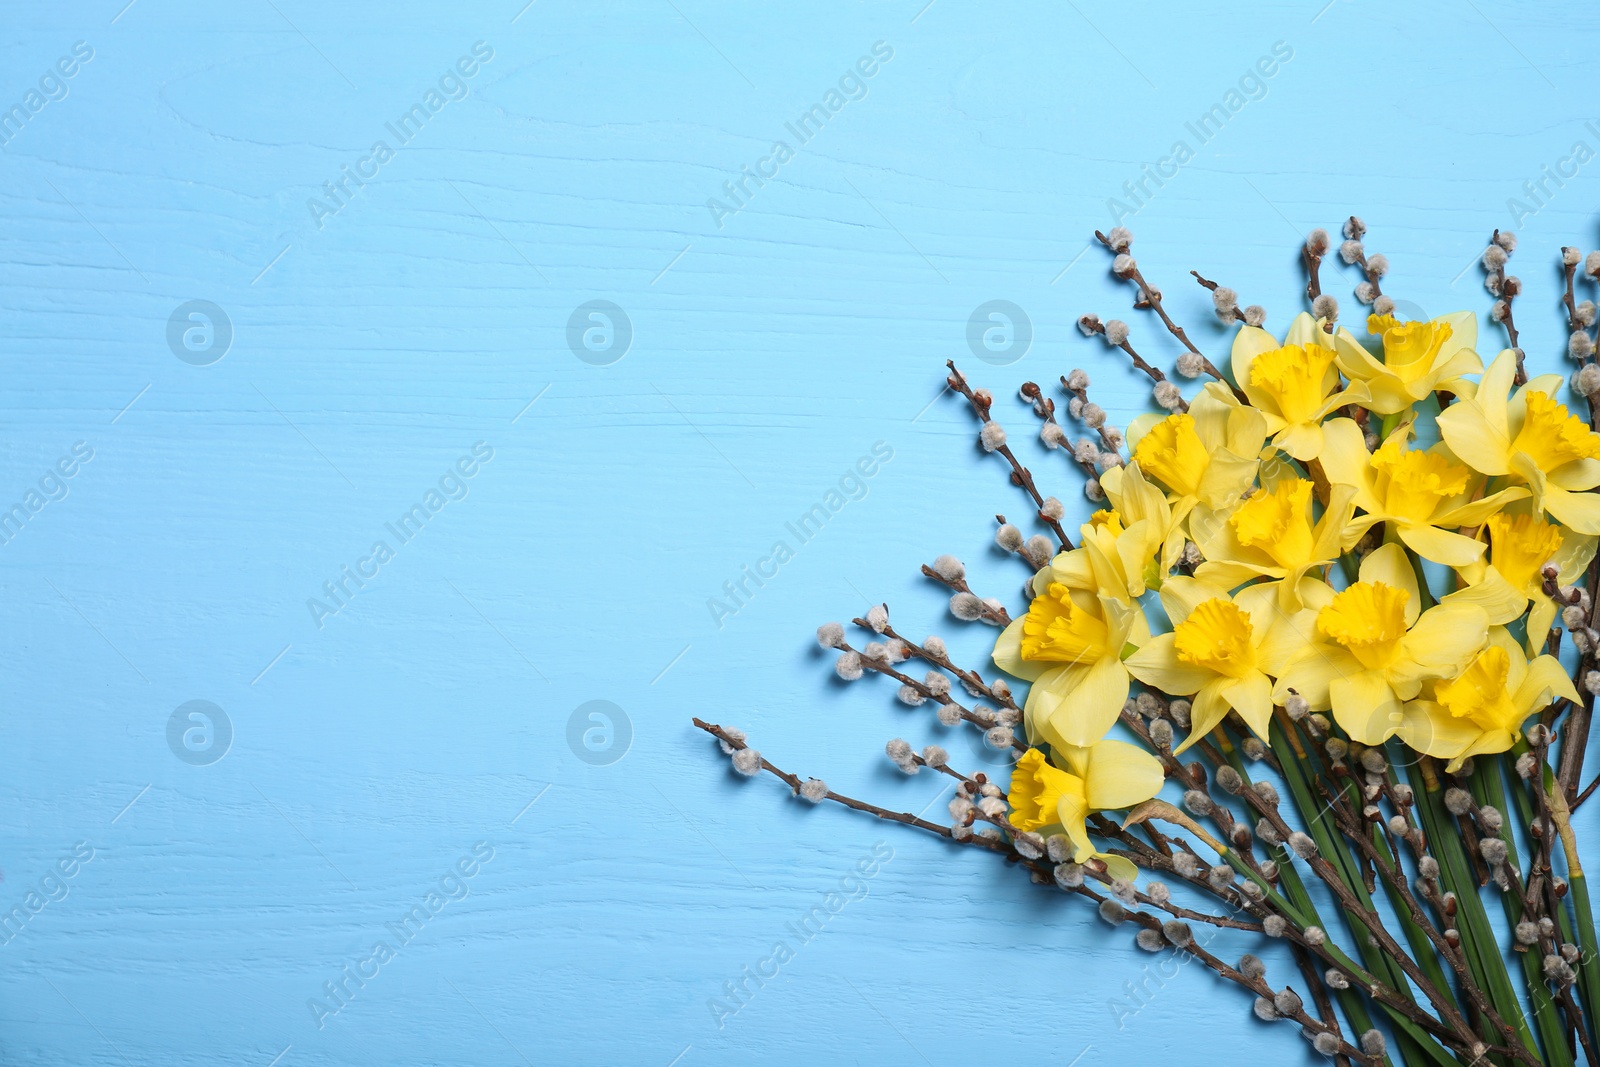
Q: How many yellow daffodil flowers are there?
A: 13